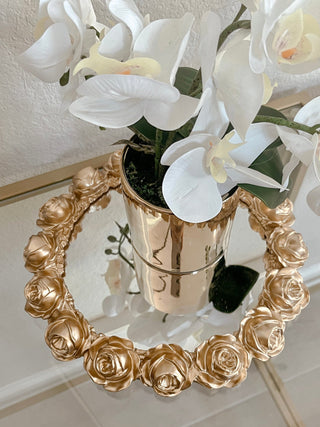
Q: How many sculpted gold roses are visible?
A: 13